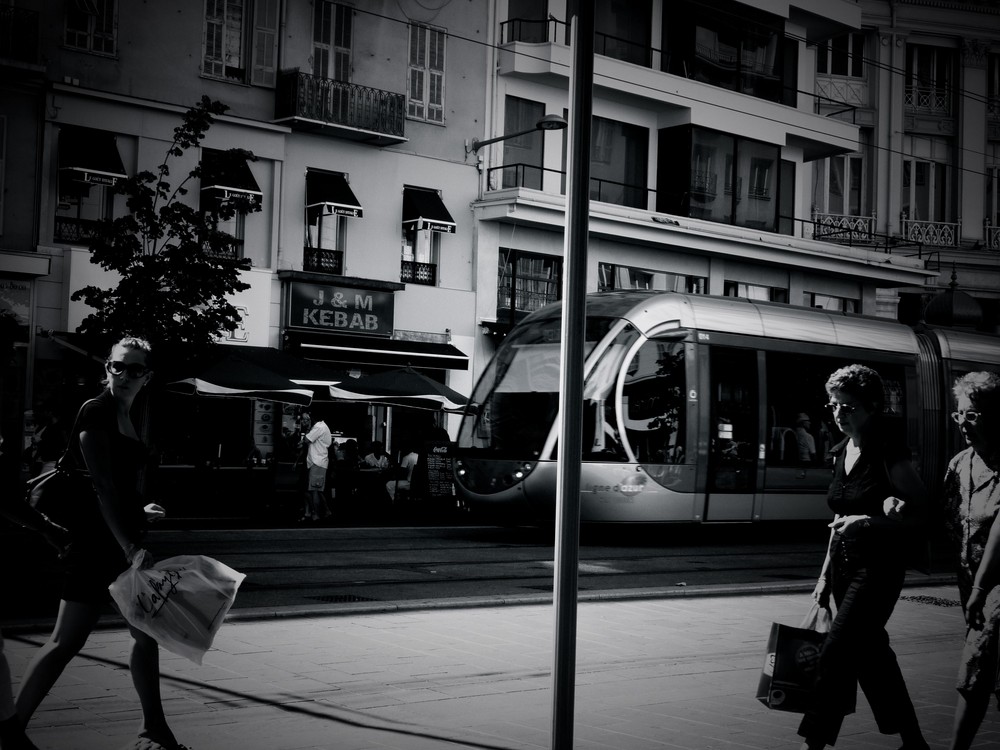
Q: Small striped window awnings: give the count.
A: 4